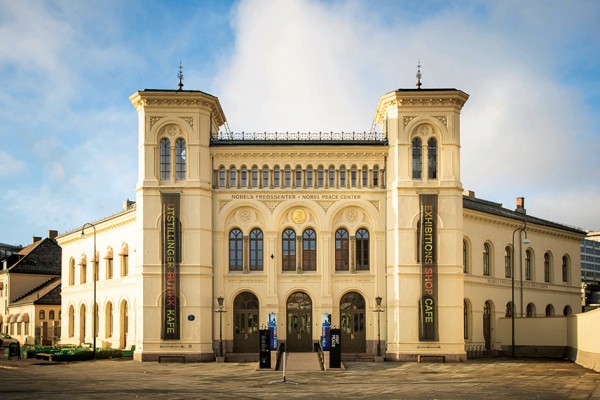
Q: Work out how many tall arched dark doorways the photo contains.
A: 3